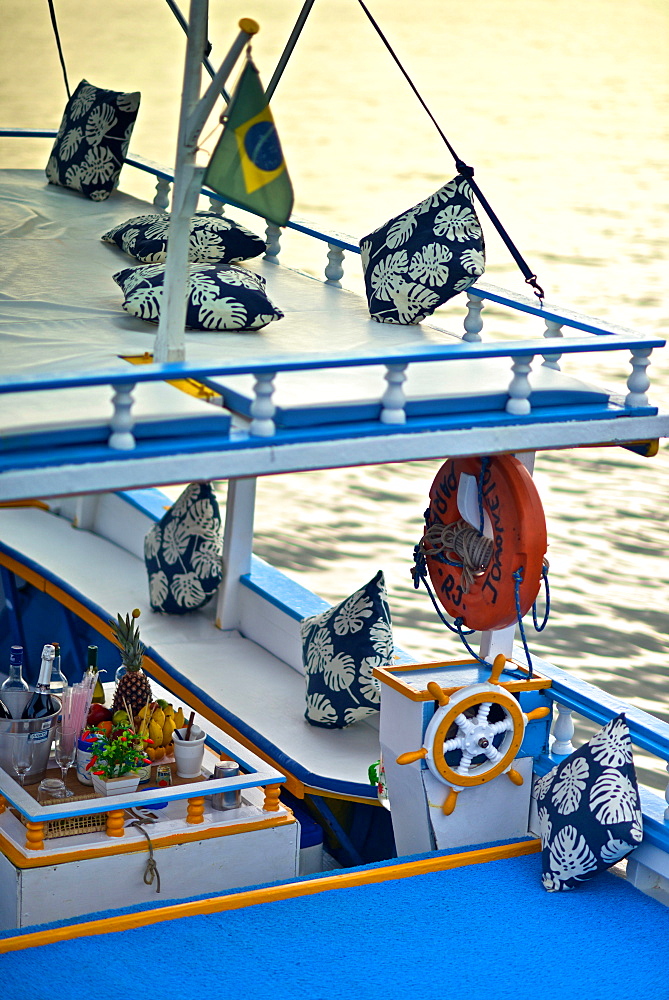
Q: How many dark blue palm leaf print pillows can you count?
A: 7